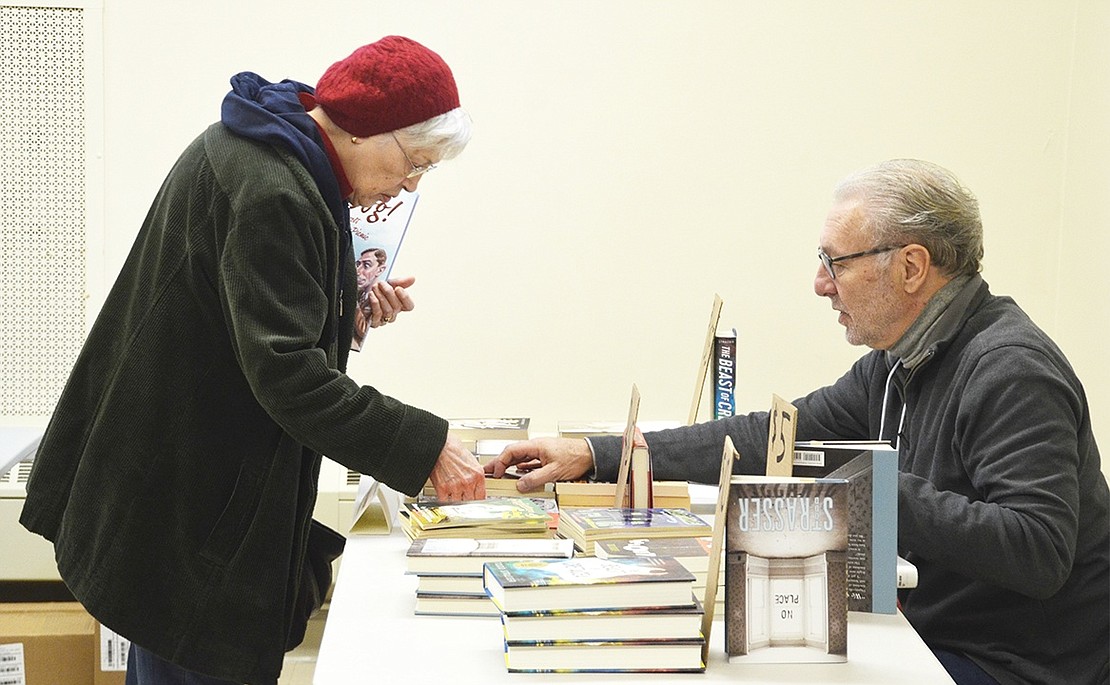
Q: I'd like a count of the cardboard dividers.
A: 4